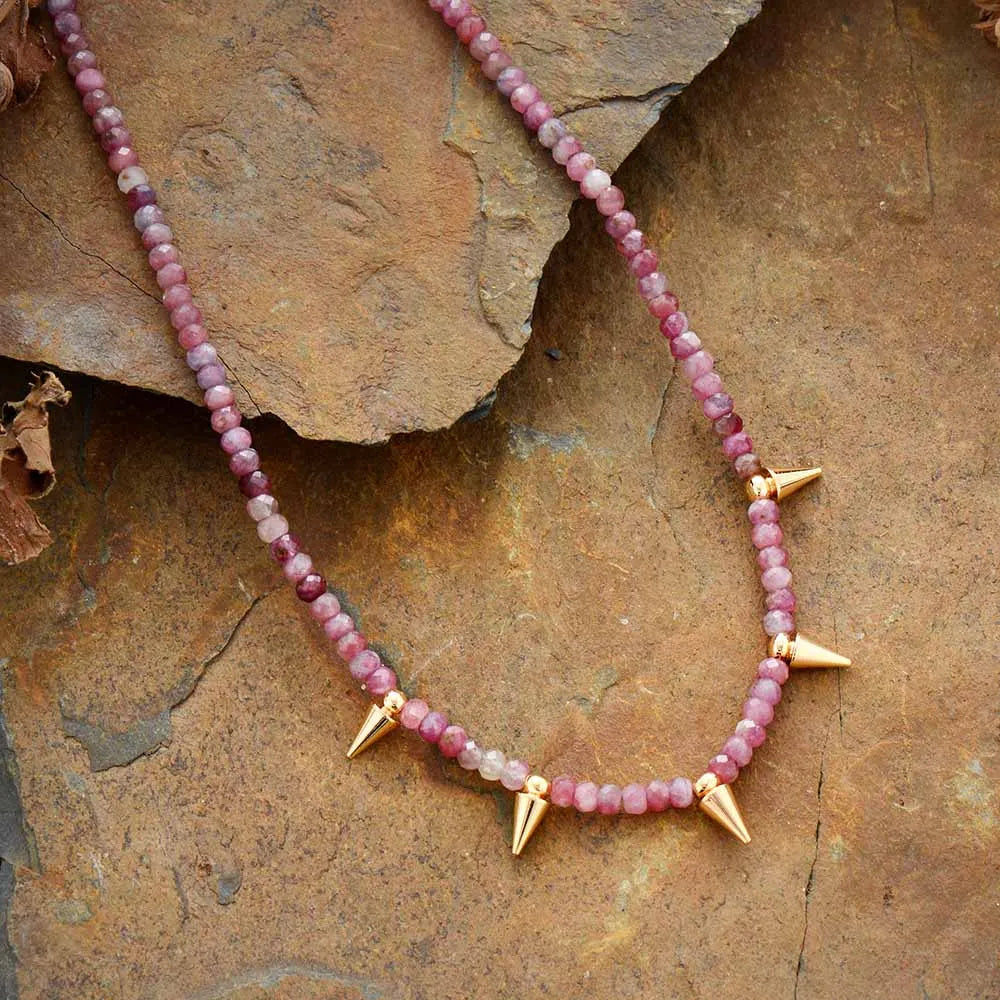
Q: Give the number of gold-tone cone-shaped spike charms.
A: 5